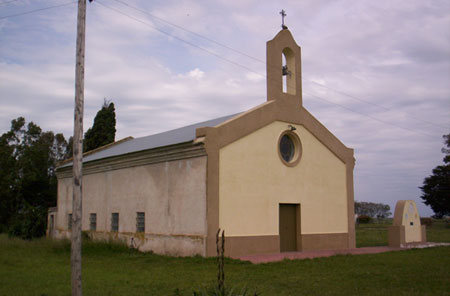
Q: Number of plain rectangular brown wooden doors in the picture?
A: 1